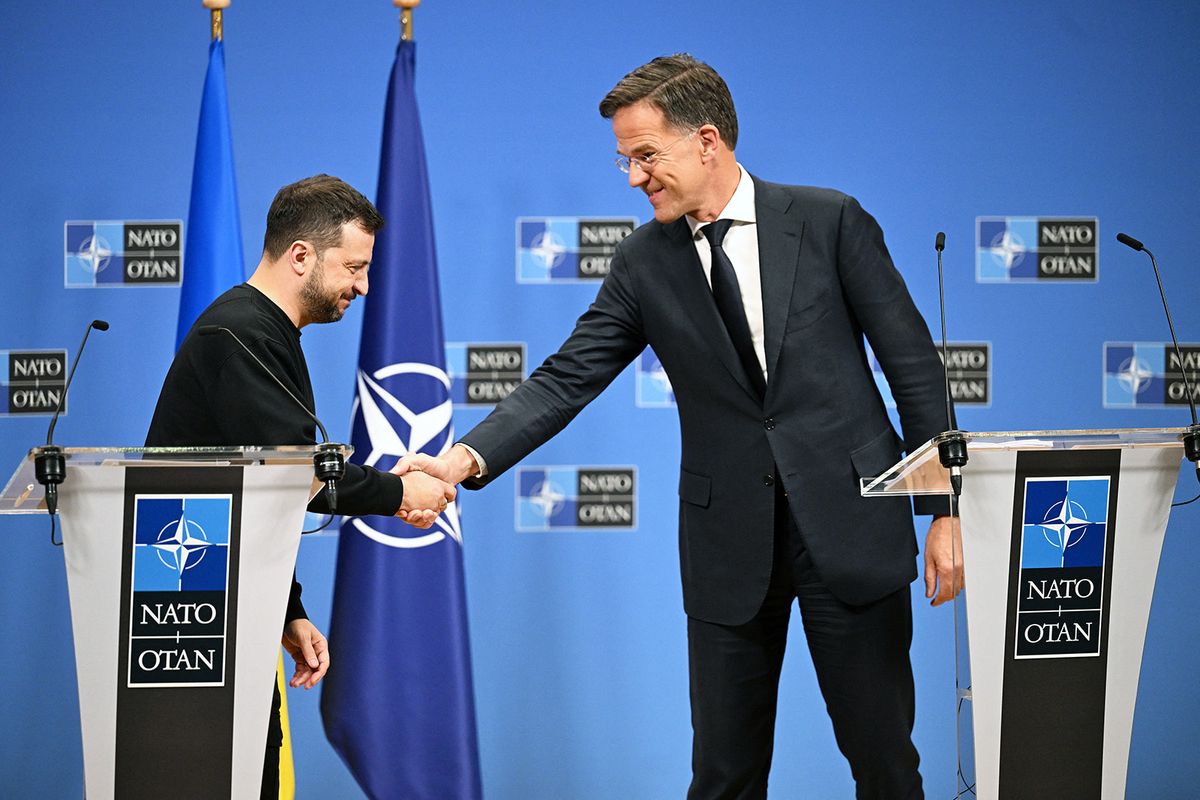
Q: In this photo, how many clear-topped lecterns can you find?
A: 2